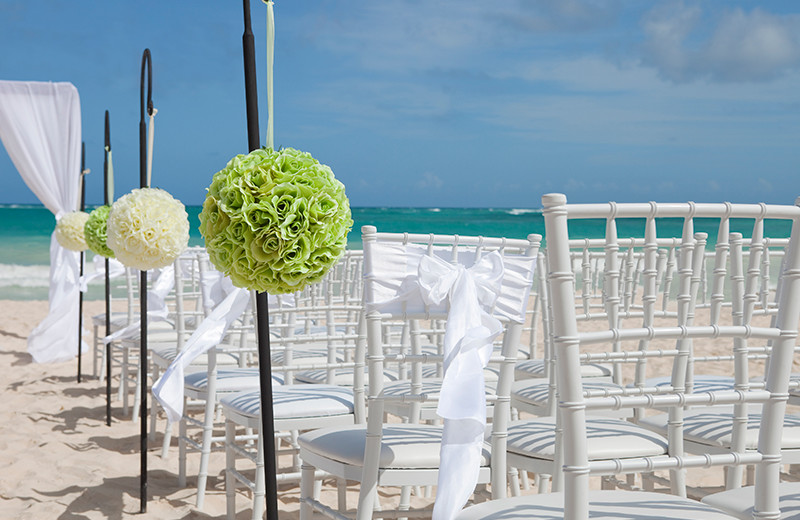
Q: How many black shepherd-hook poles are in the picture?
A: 4